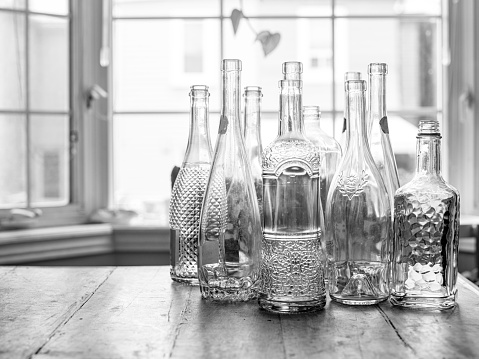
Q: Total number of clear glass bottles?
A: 10